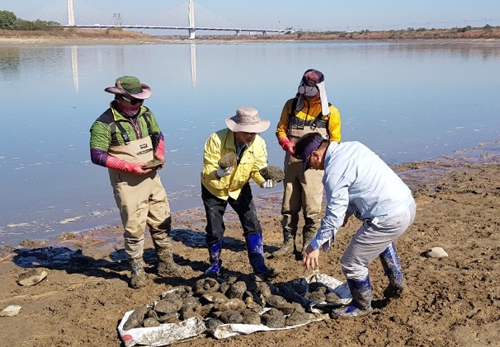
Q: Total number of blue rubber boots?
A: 4